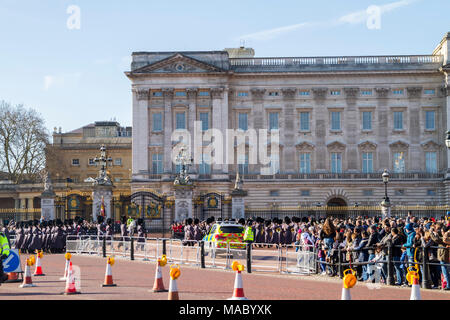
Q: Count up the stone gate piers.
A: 4